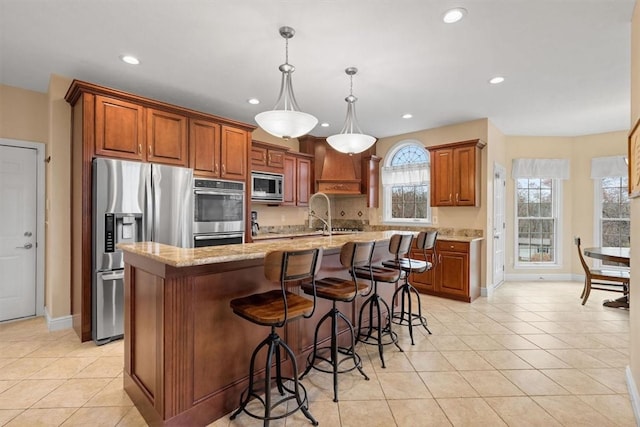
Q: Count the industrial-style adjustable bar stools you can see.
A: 4